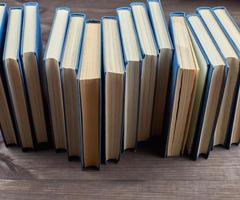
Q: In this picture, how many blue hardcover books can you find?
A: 14